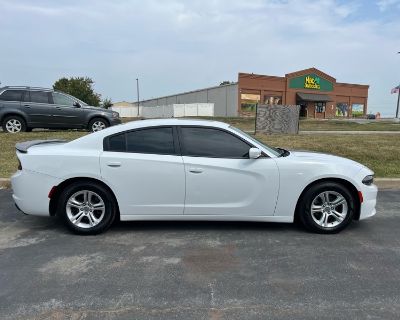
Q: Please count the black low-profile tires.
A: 2